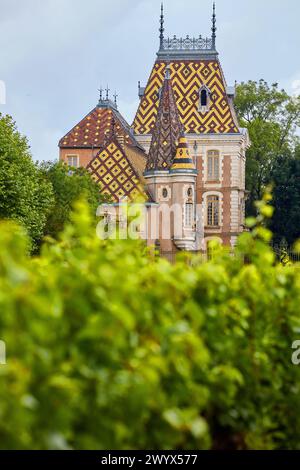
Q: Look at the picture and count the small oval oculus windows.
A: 2